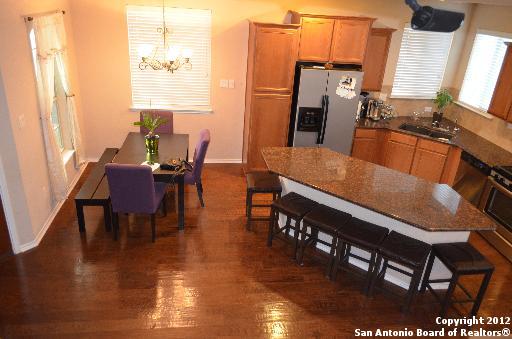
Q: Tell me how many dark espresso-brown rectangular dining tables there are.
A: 1